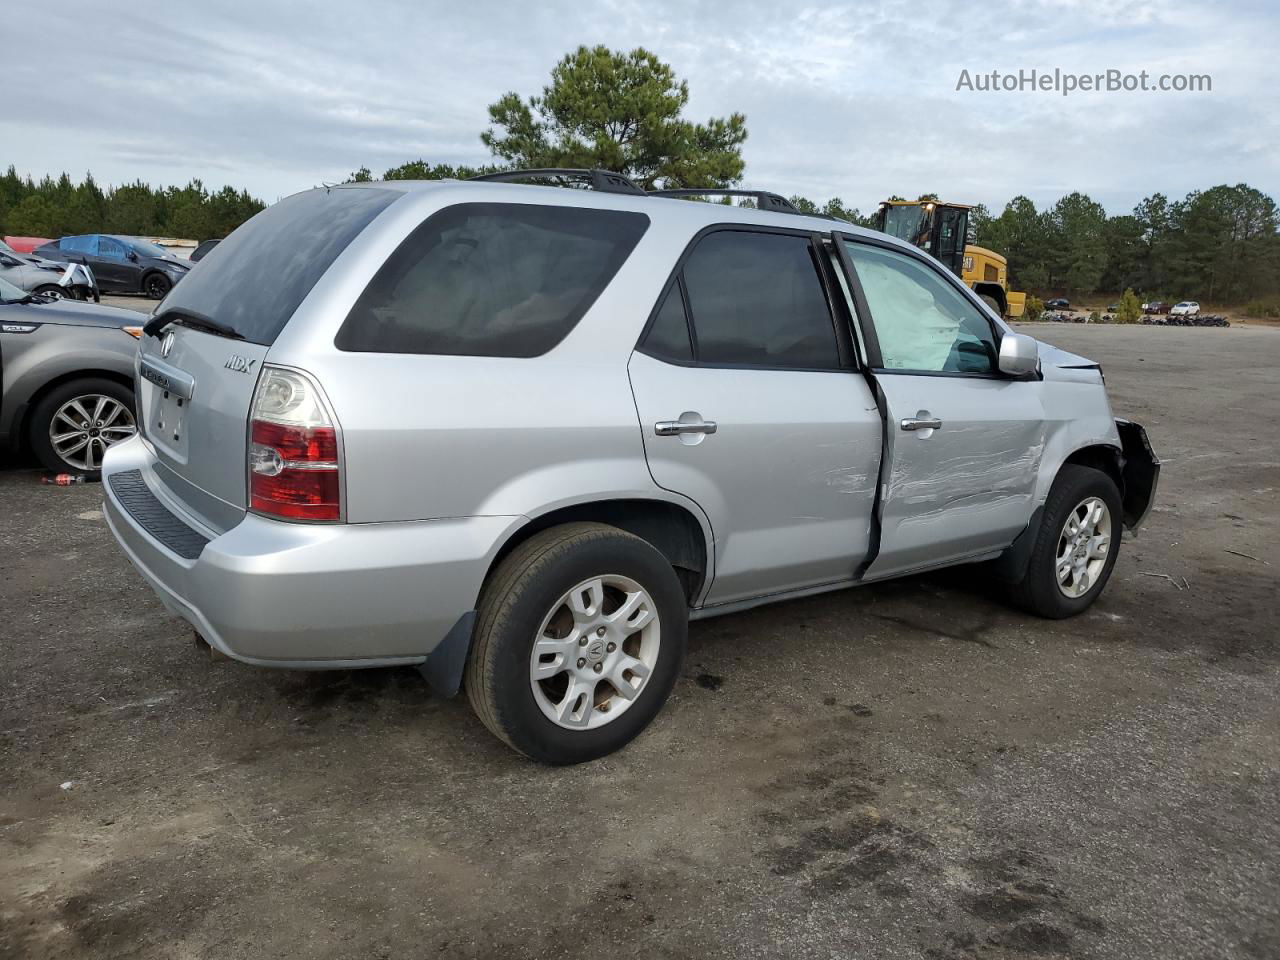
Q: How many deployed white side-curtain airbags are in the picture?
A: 1